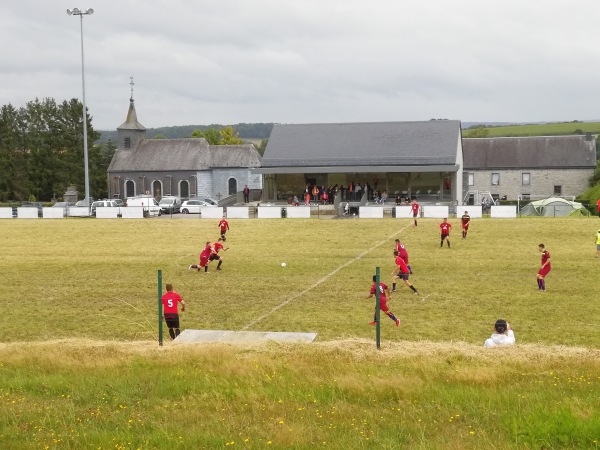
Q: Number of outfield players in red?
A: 11